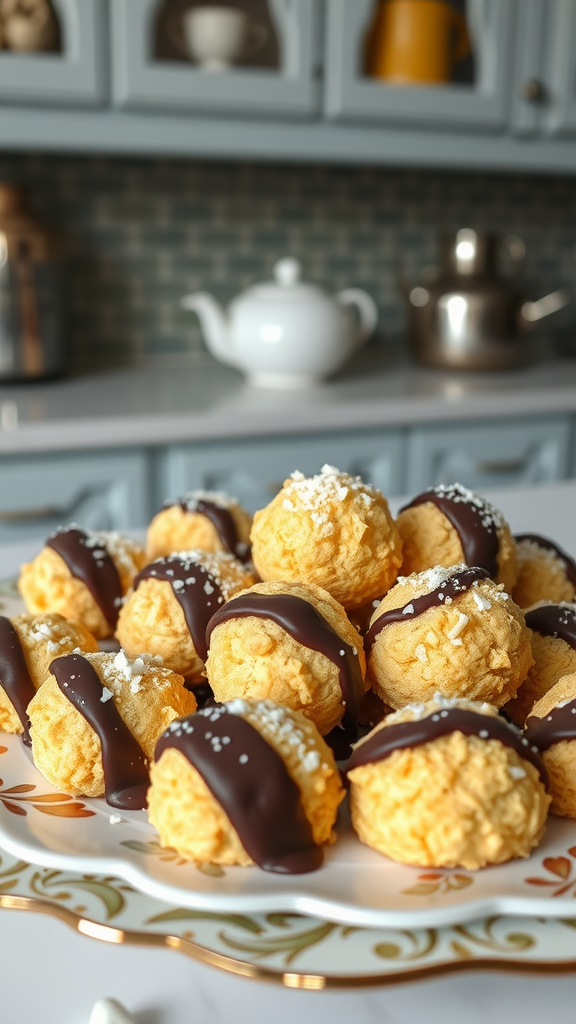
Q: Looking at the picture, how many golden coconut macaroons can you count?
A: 14